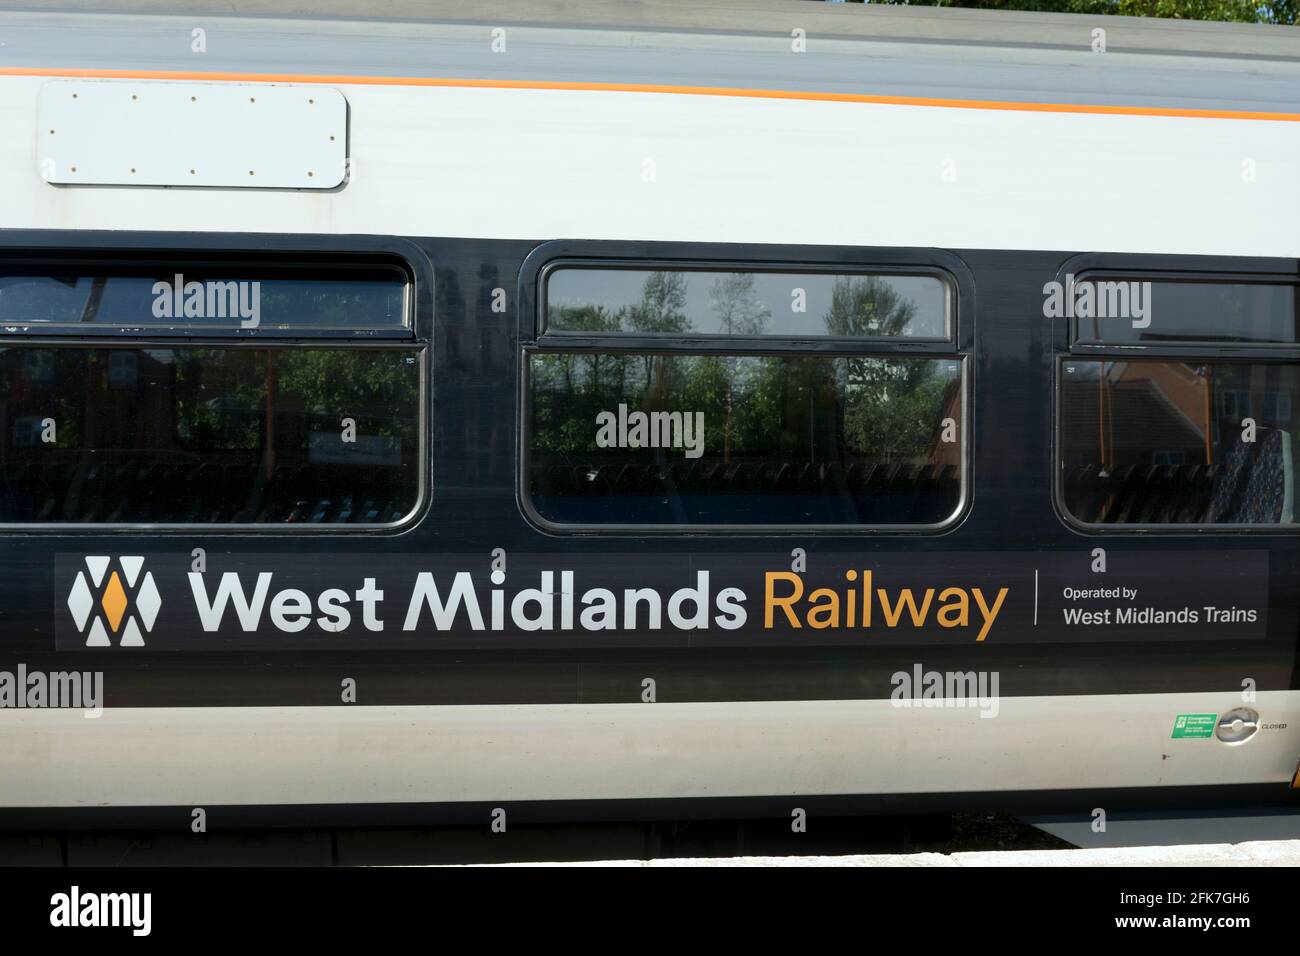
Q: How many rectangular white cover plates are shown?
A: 1